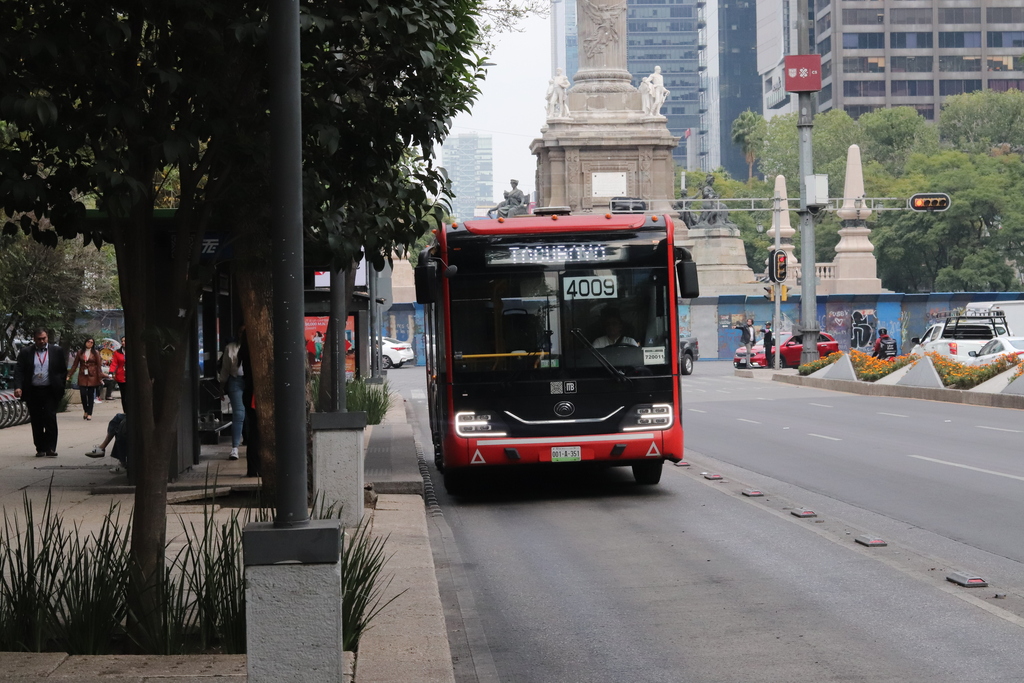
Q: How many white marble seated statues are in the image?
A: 0